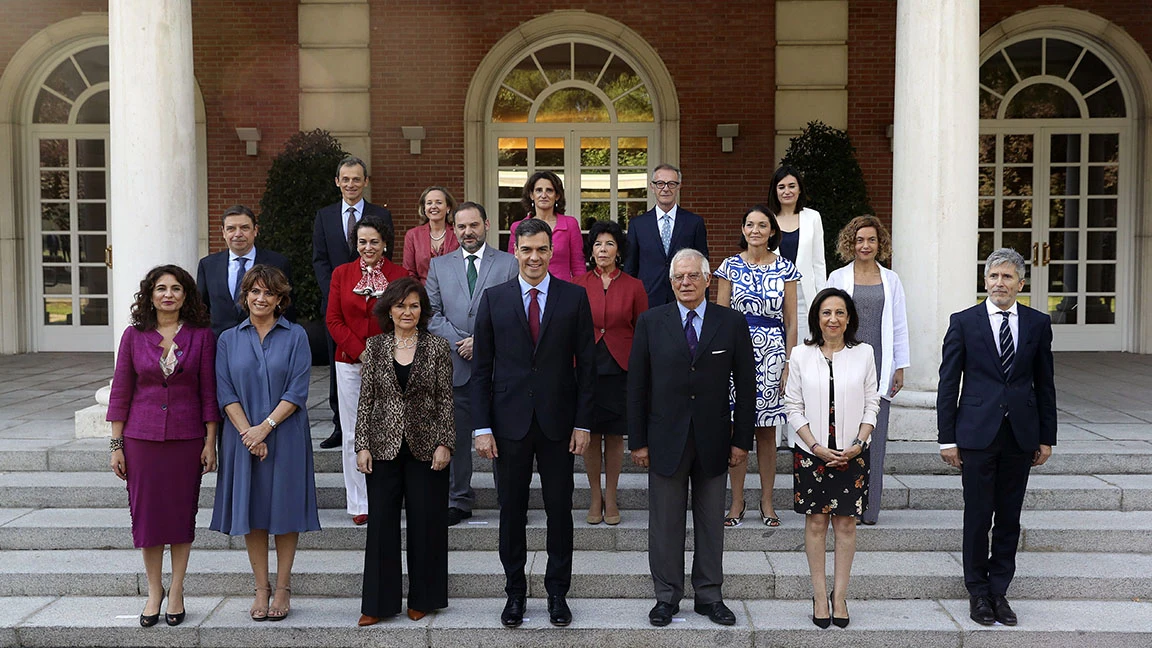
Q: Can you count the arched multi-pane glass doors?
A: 3